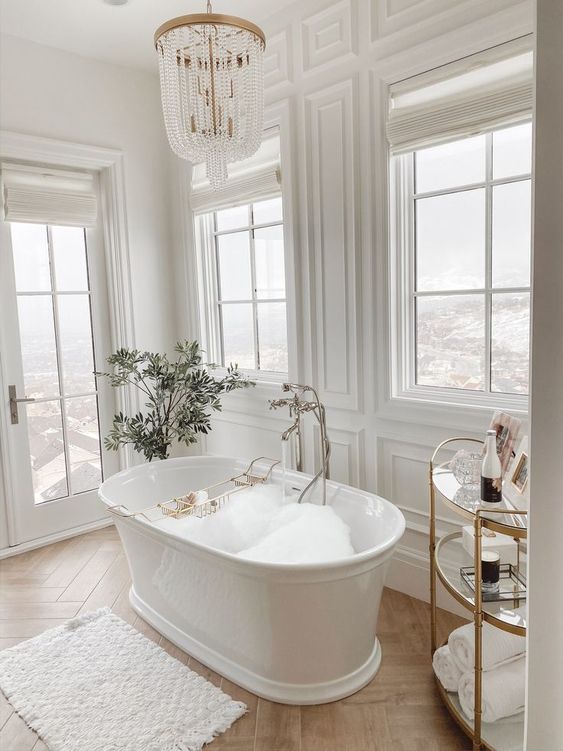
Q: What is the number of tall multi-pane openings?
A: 3